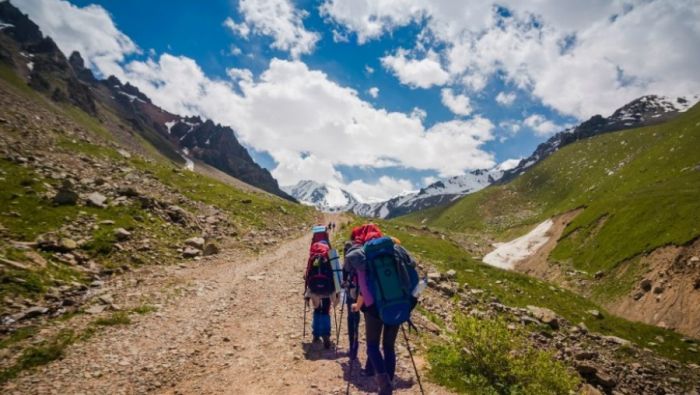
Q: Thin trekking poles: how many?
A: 5